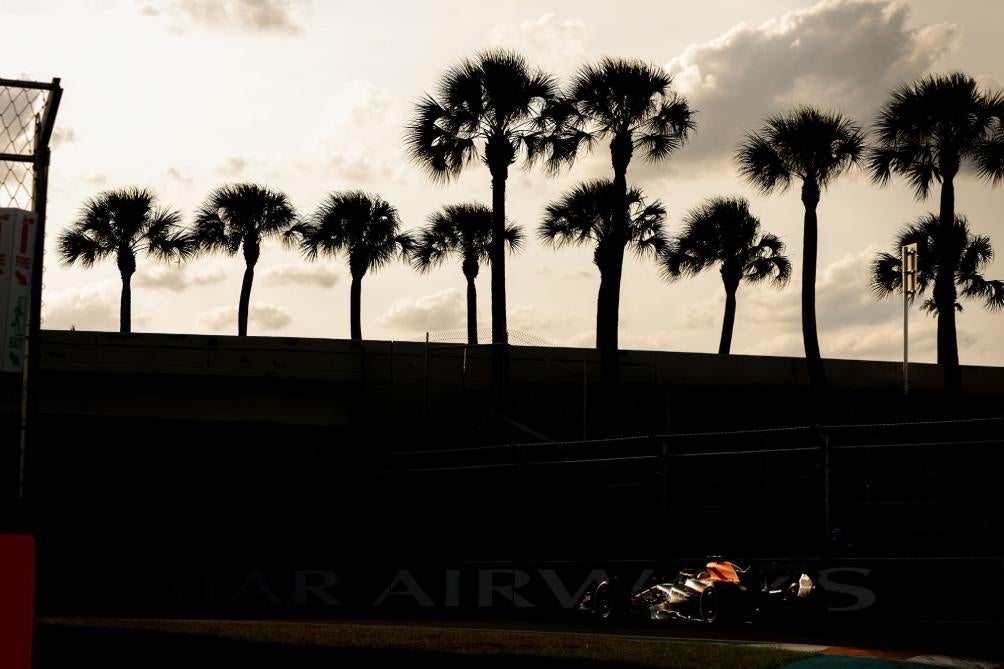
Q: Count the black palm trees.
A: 11